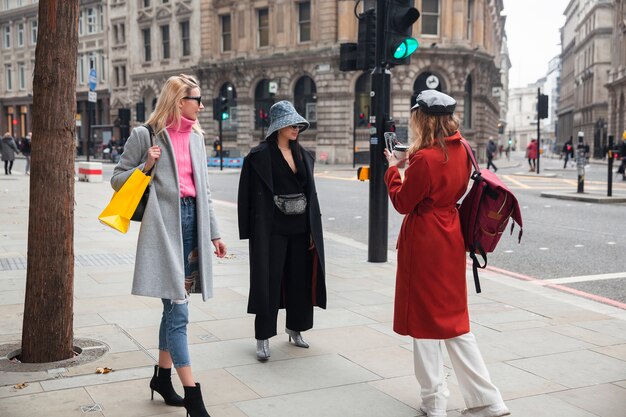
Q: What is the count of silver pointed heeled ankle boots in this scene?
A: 2